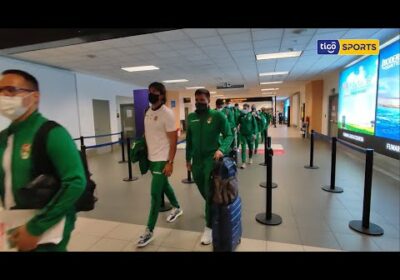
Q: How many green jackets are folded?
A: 1